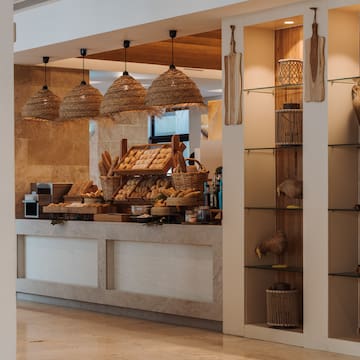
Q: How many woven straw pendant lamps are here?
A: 4